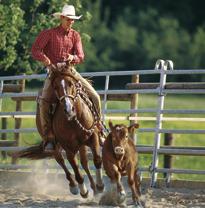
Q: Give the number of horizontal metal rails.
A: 6